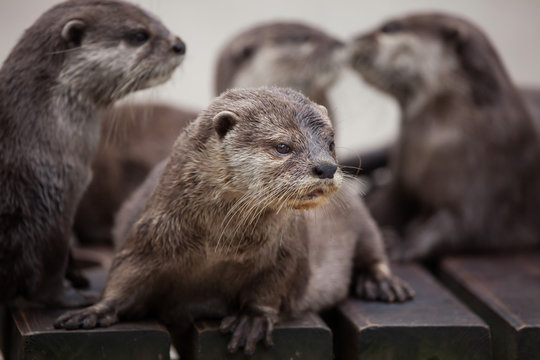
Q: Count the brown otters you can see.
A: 4